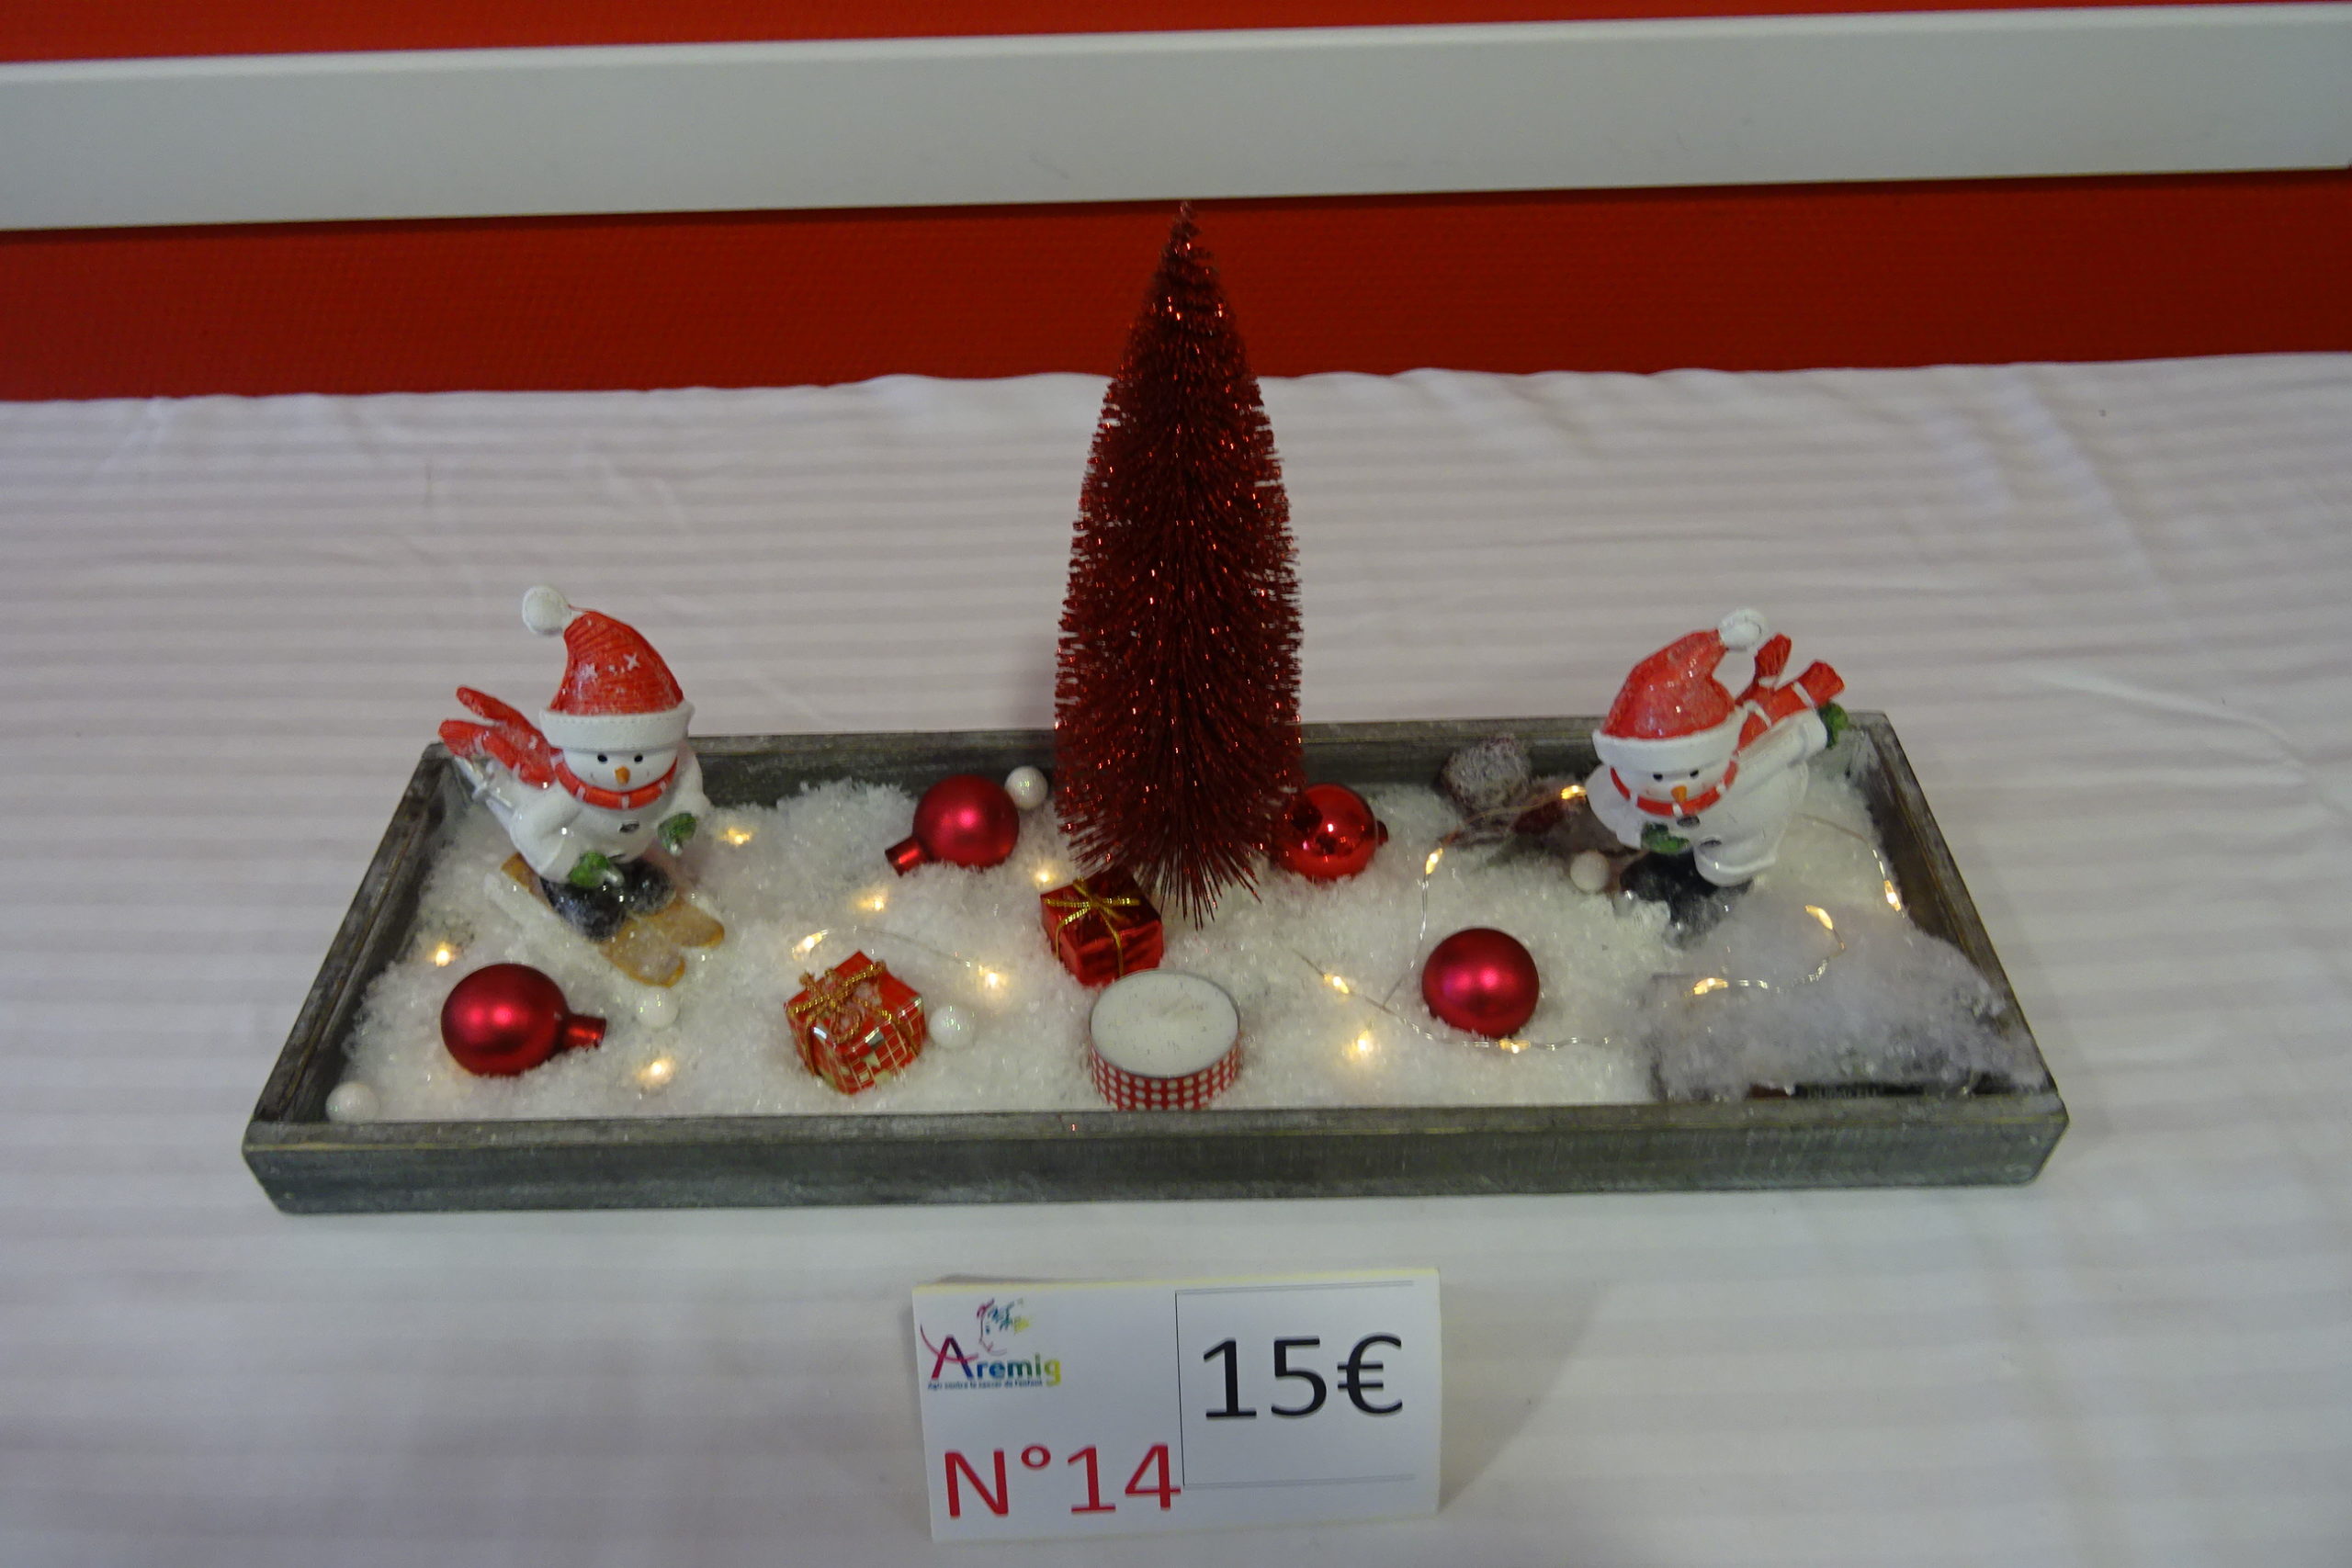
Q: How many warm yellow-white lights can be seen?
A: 15